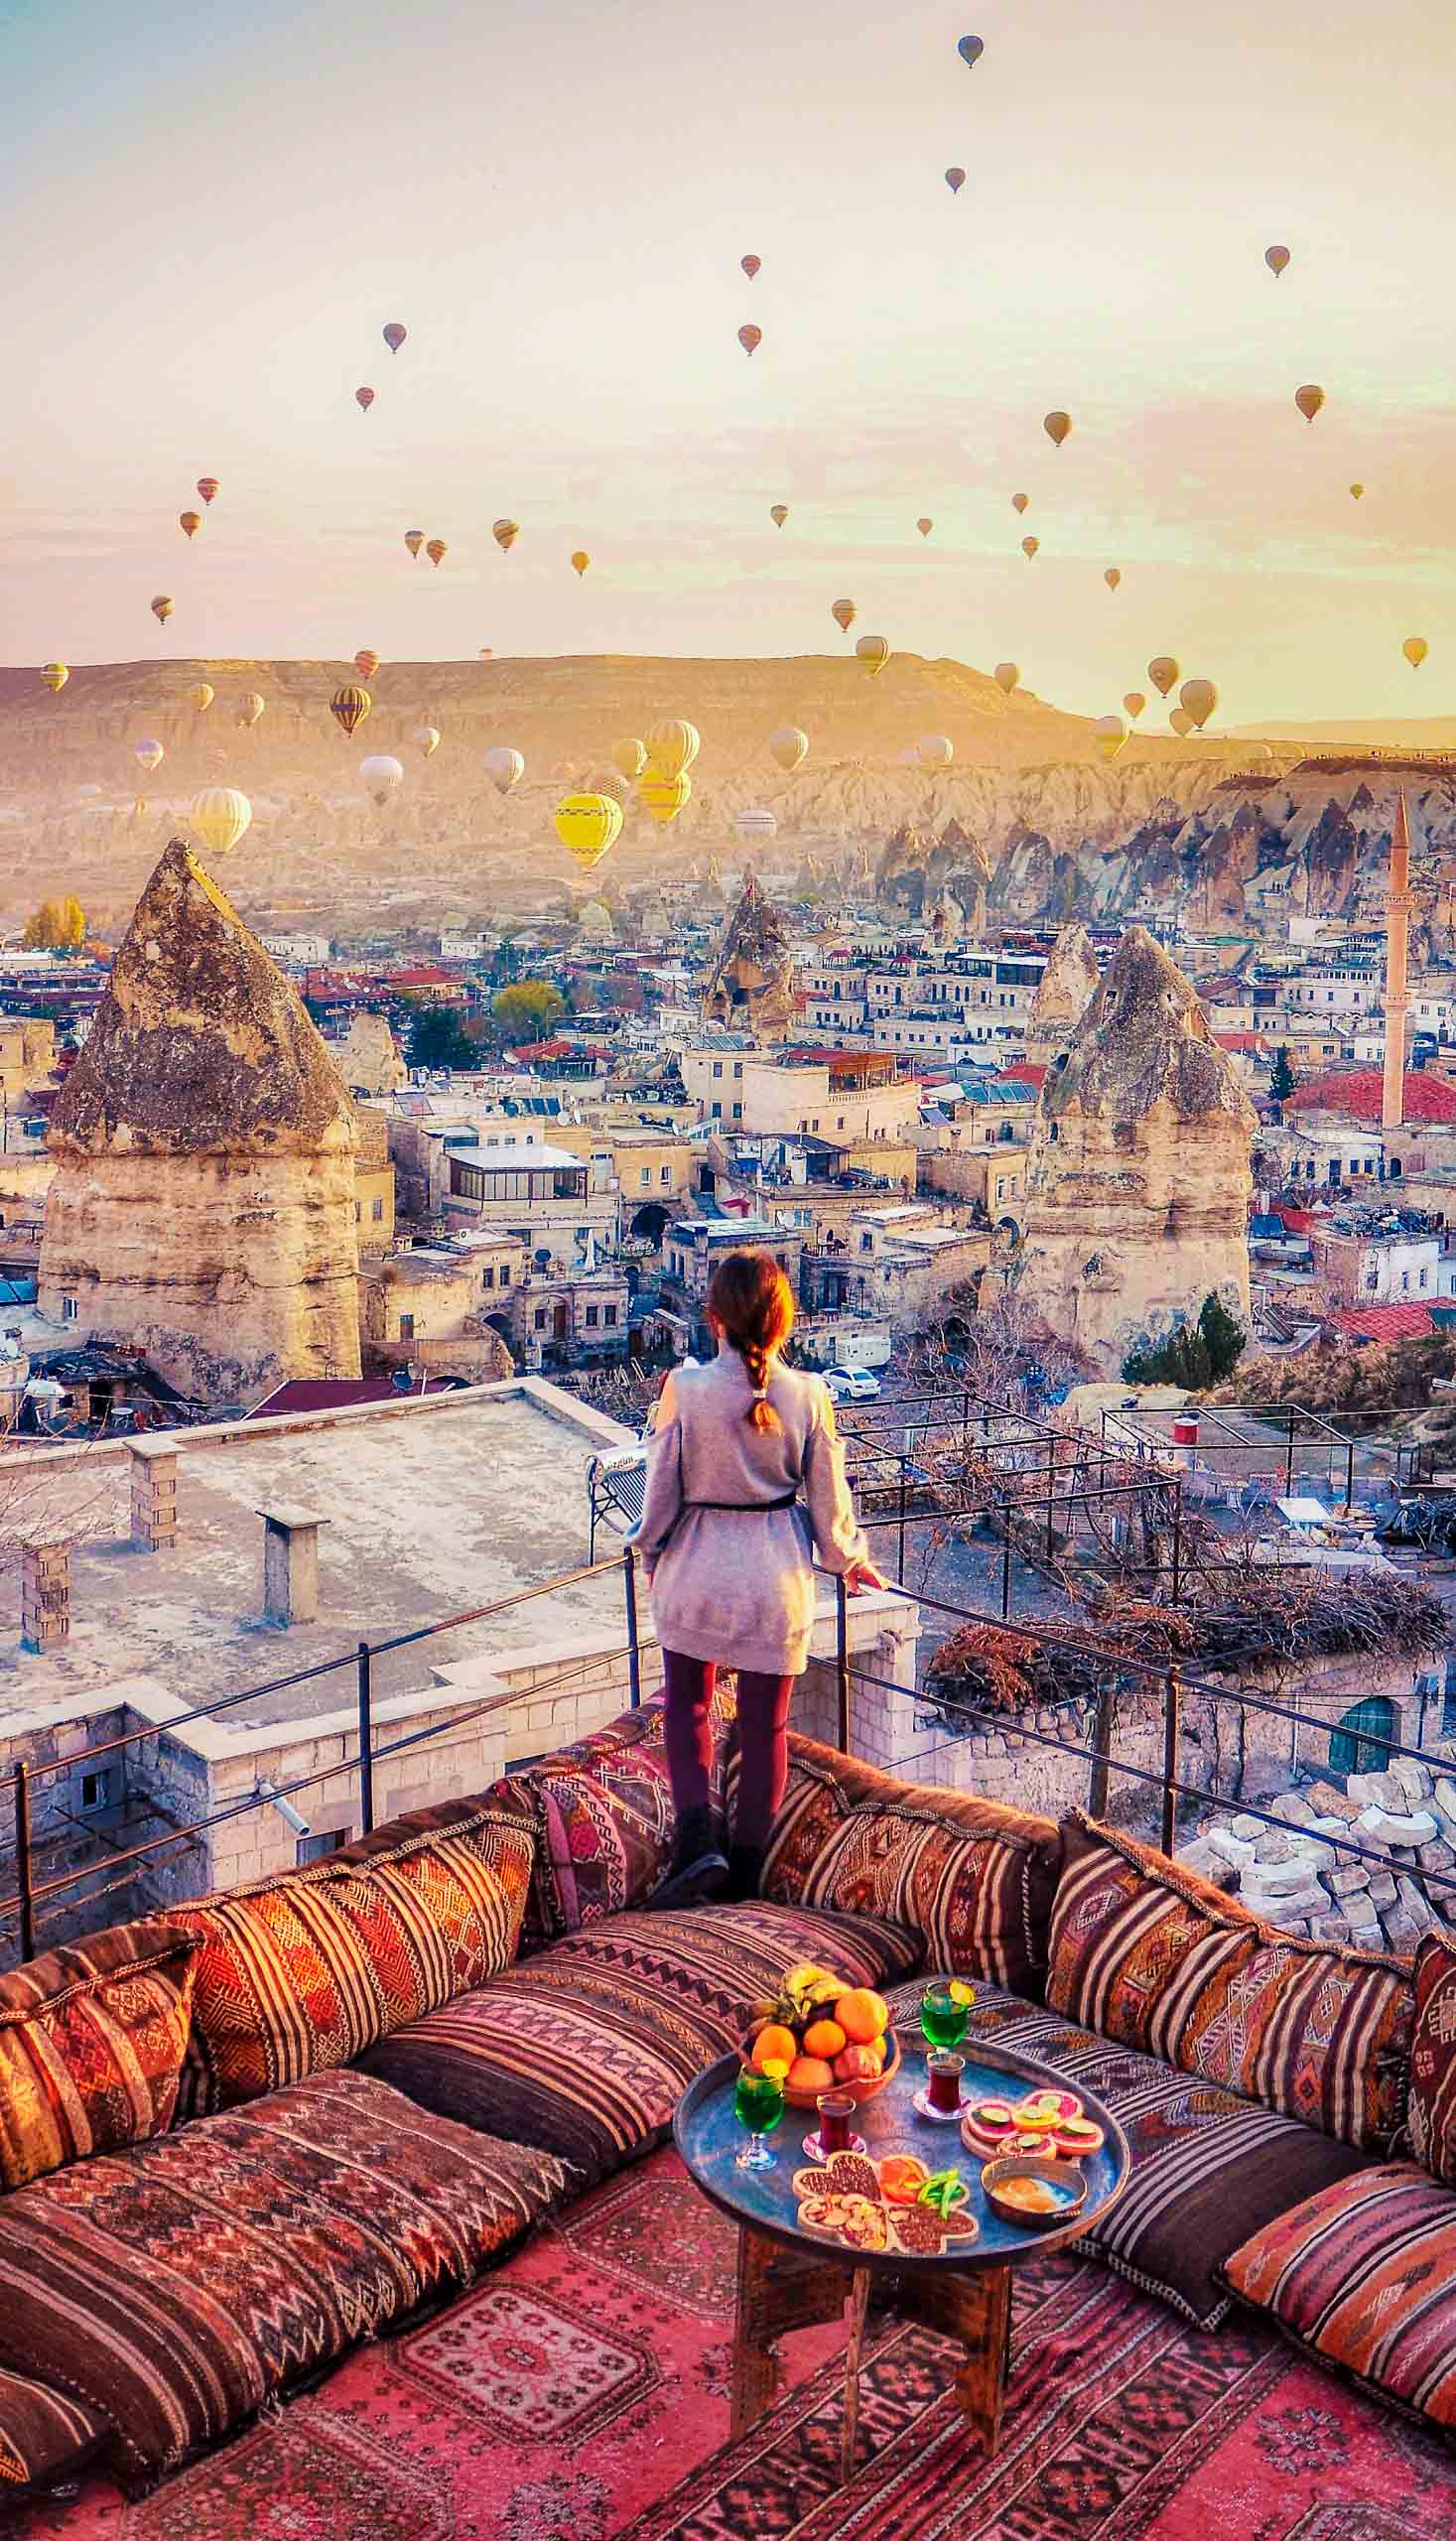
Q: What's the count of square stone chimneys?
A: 3